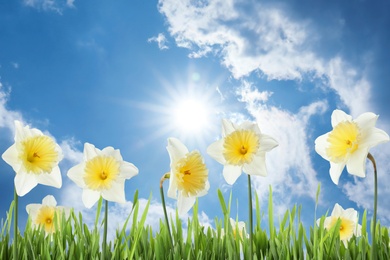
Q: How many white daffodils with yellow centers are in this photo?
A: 8